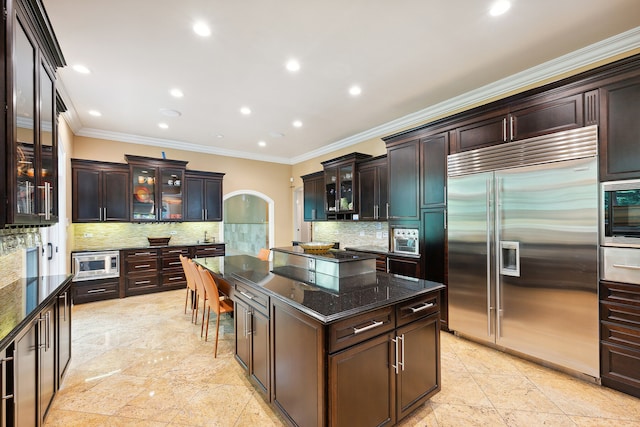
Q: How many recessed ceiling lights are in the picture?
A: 11